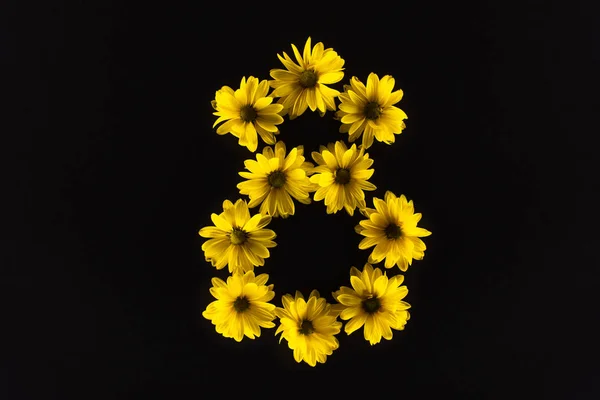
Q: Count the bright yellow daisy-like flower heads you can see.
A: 10